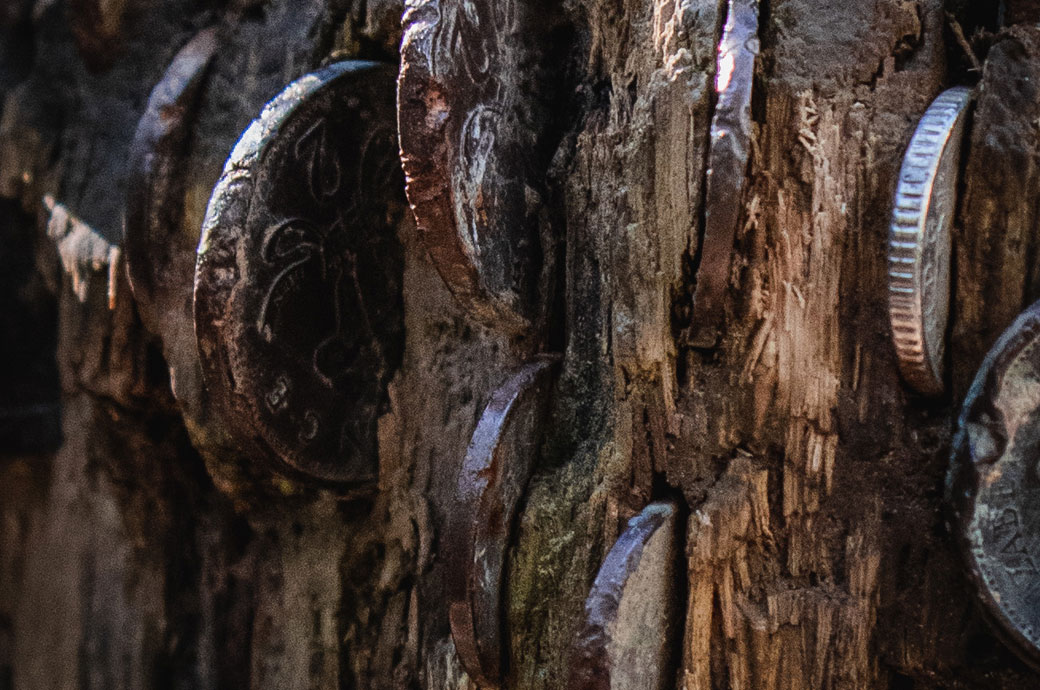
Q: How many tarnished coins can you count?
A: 7